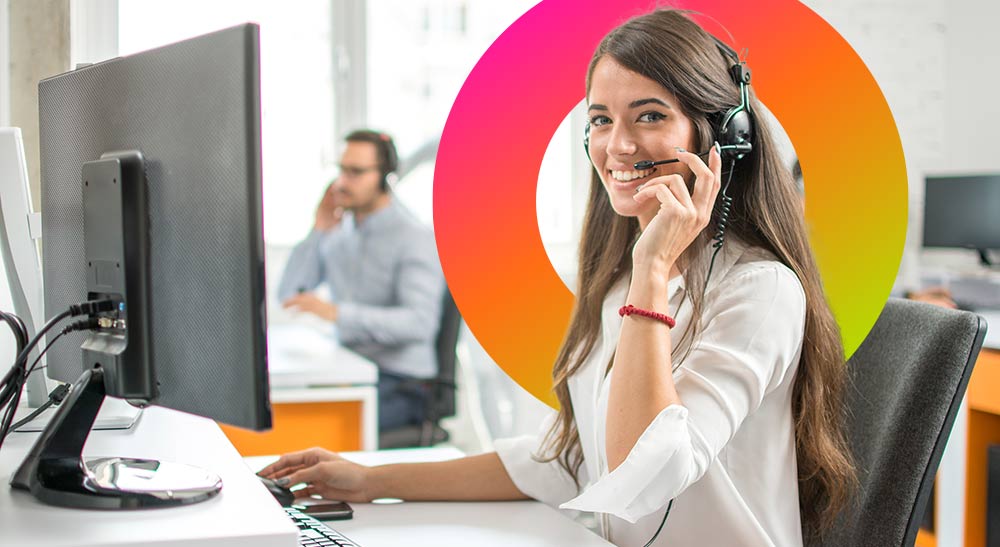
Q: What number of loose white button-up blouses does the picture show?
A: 1